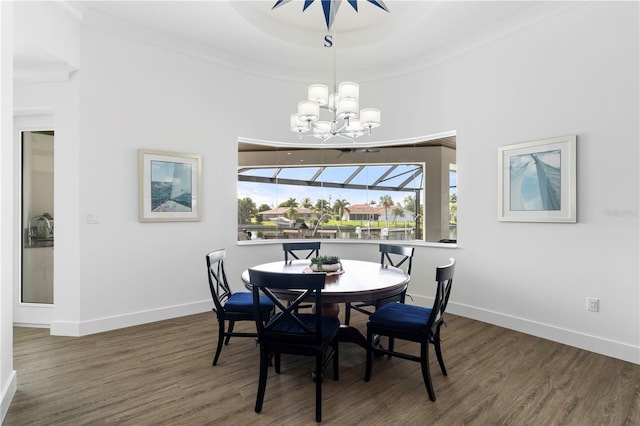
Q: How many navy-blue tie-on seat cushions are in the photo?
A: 3